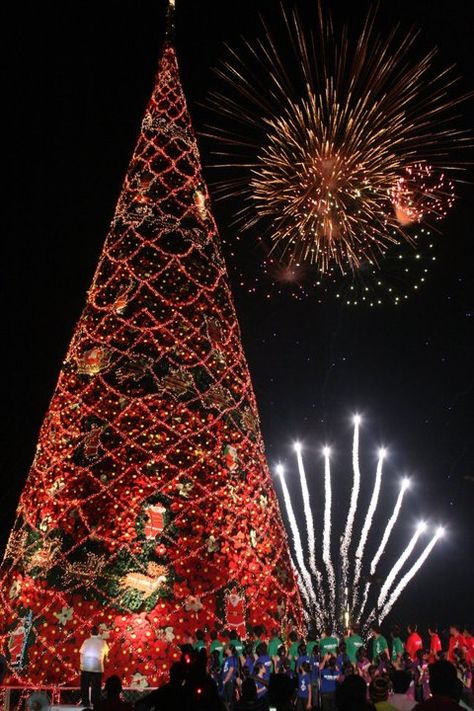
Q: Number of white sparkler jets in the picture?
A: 8